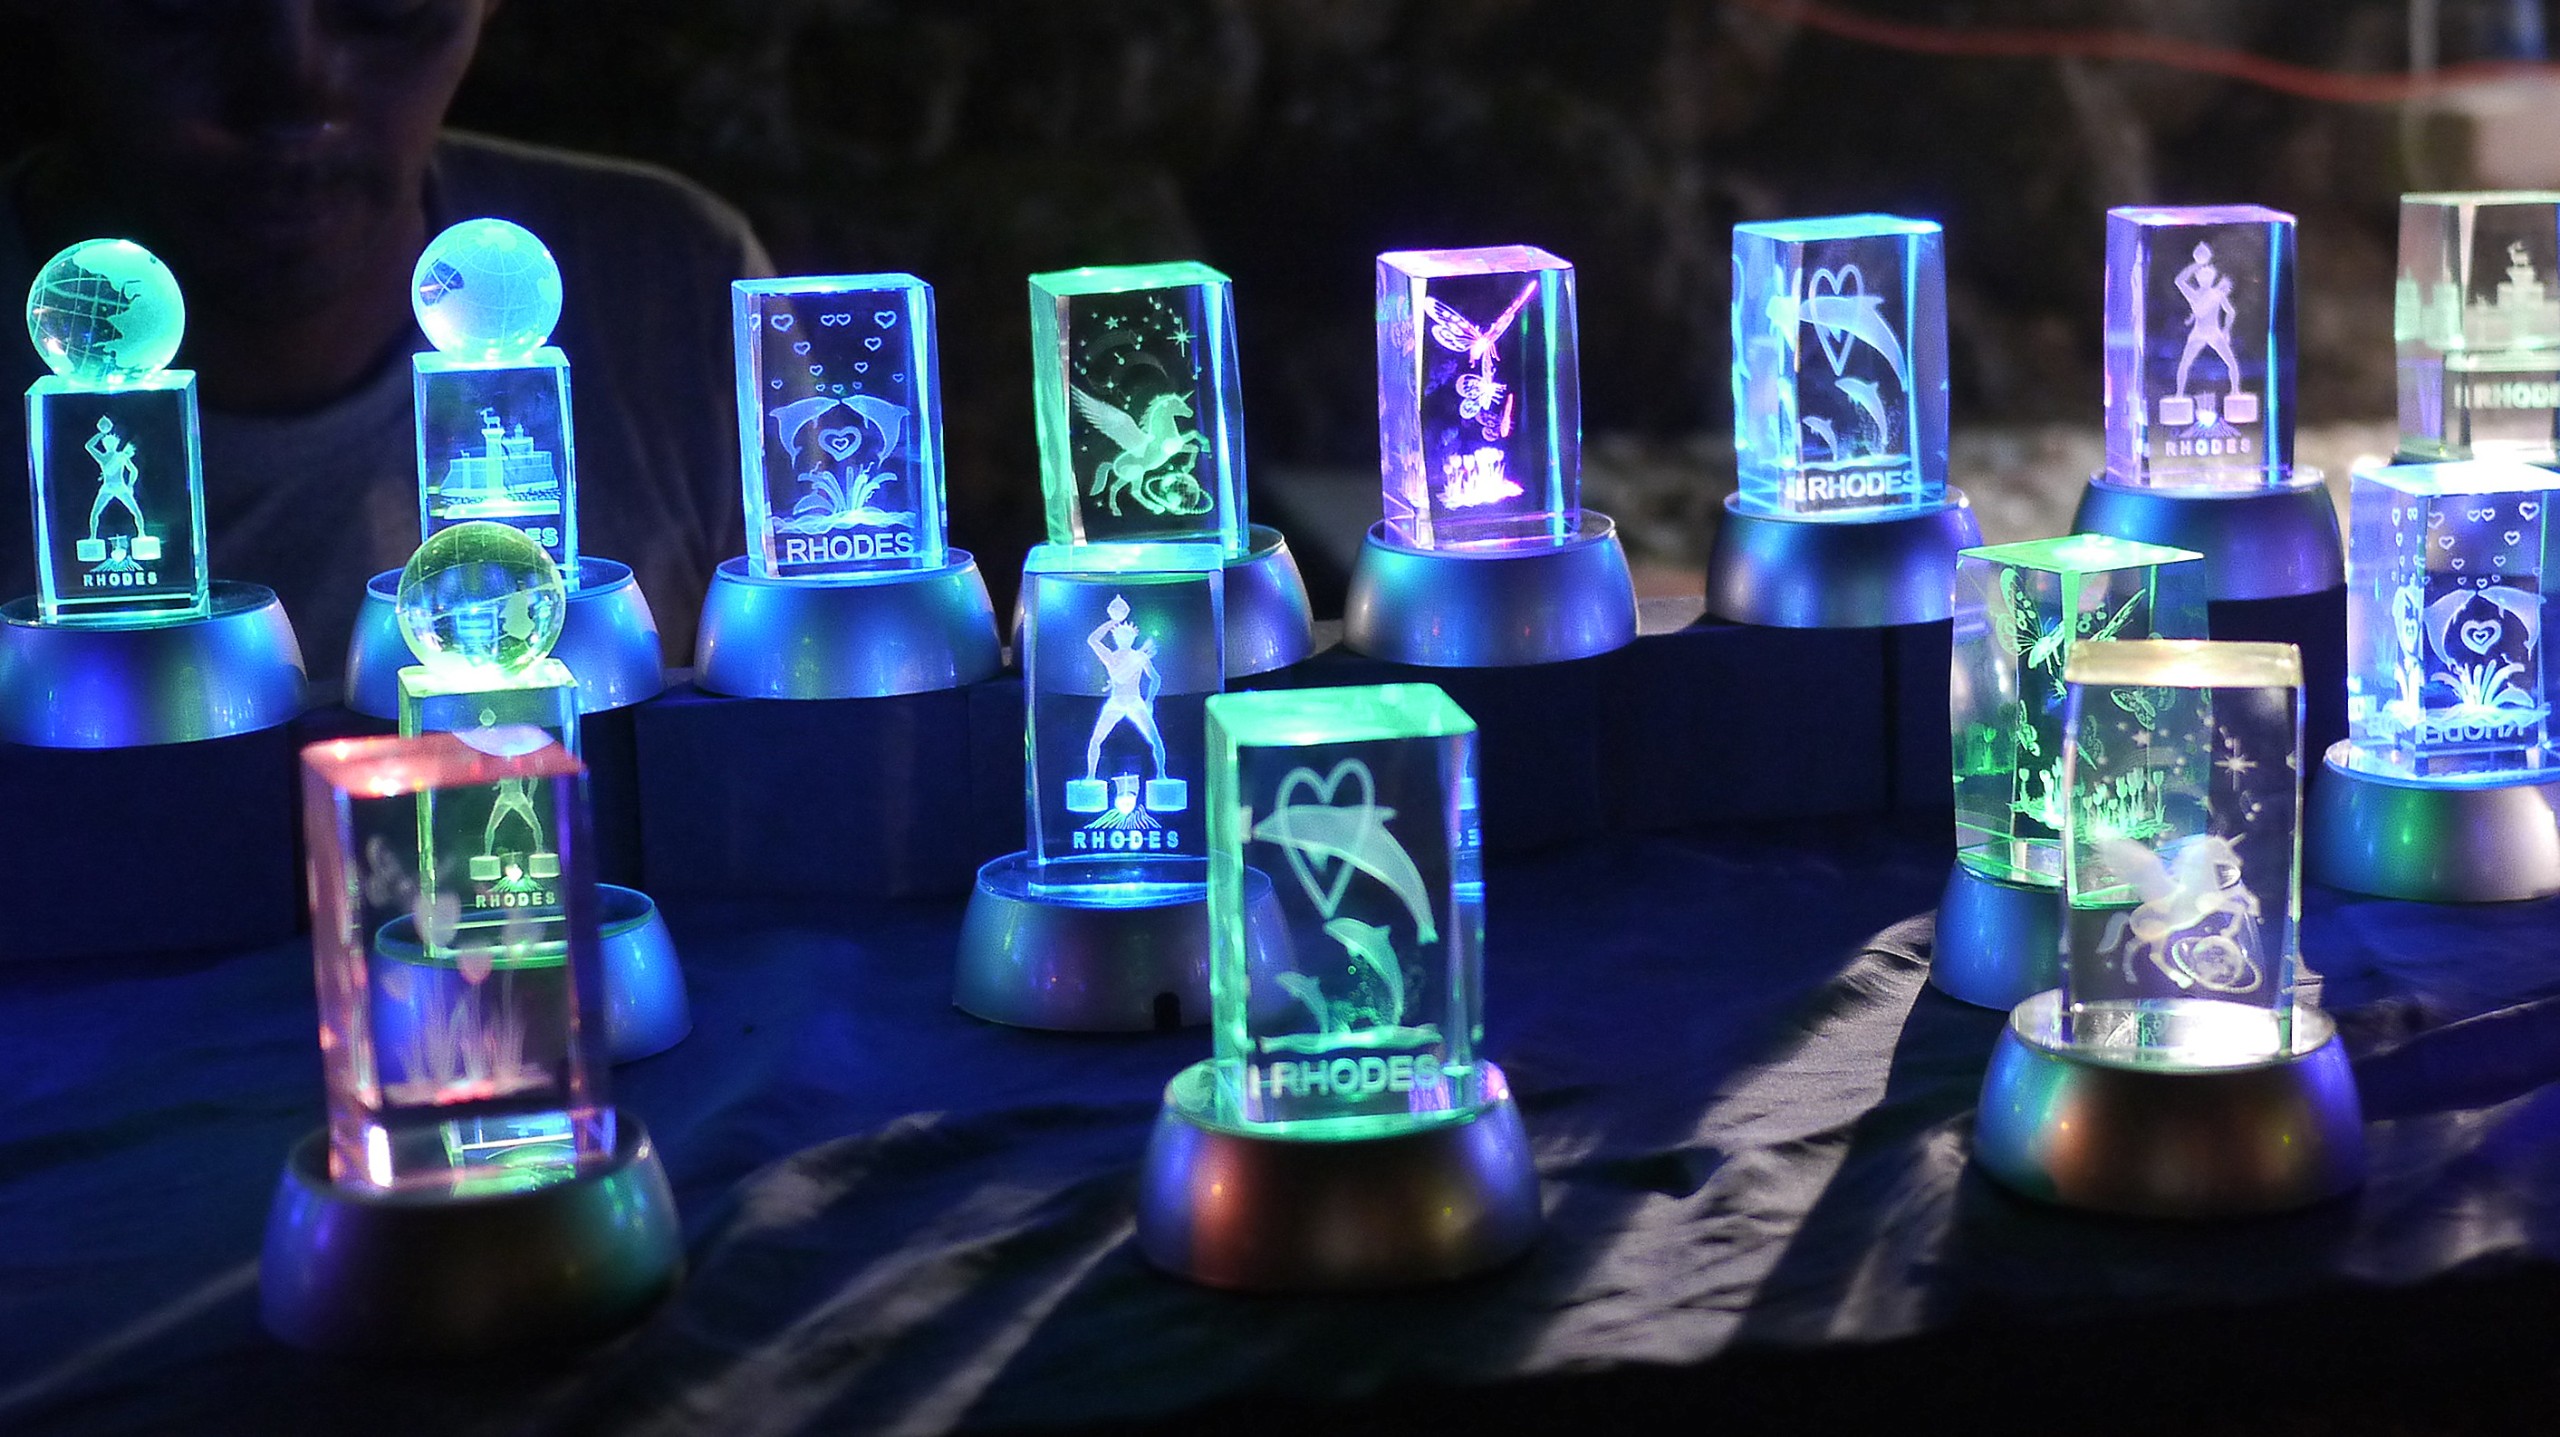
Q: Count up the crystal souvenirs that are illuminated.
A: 15